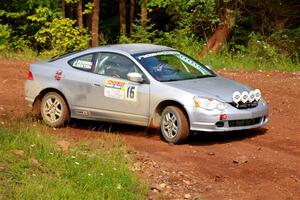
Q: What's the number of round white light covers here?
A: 4